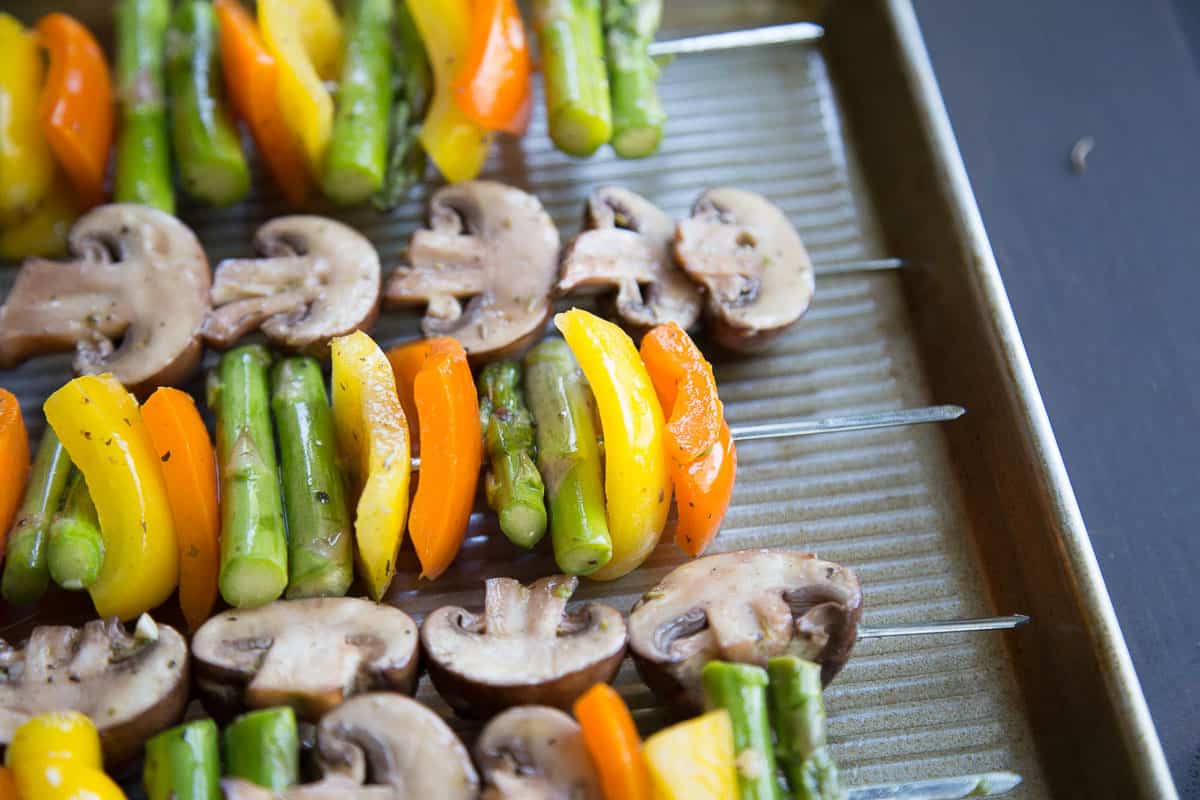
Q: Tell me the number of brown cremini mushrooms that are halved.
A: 11